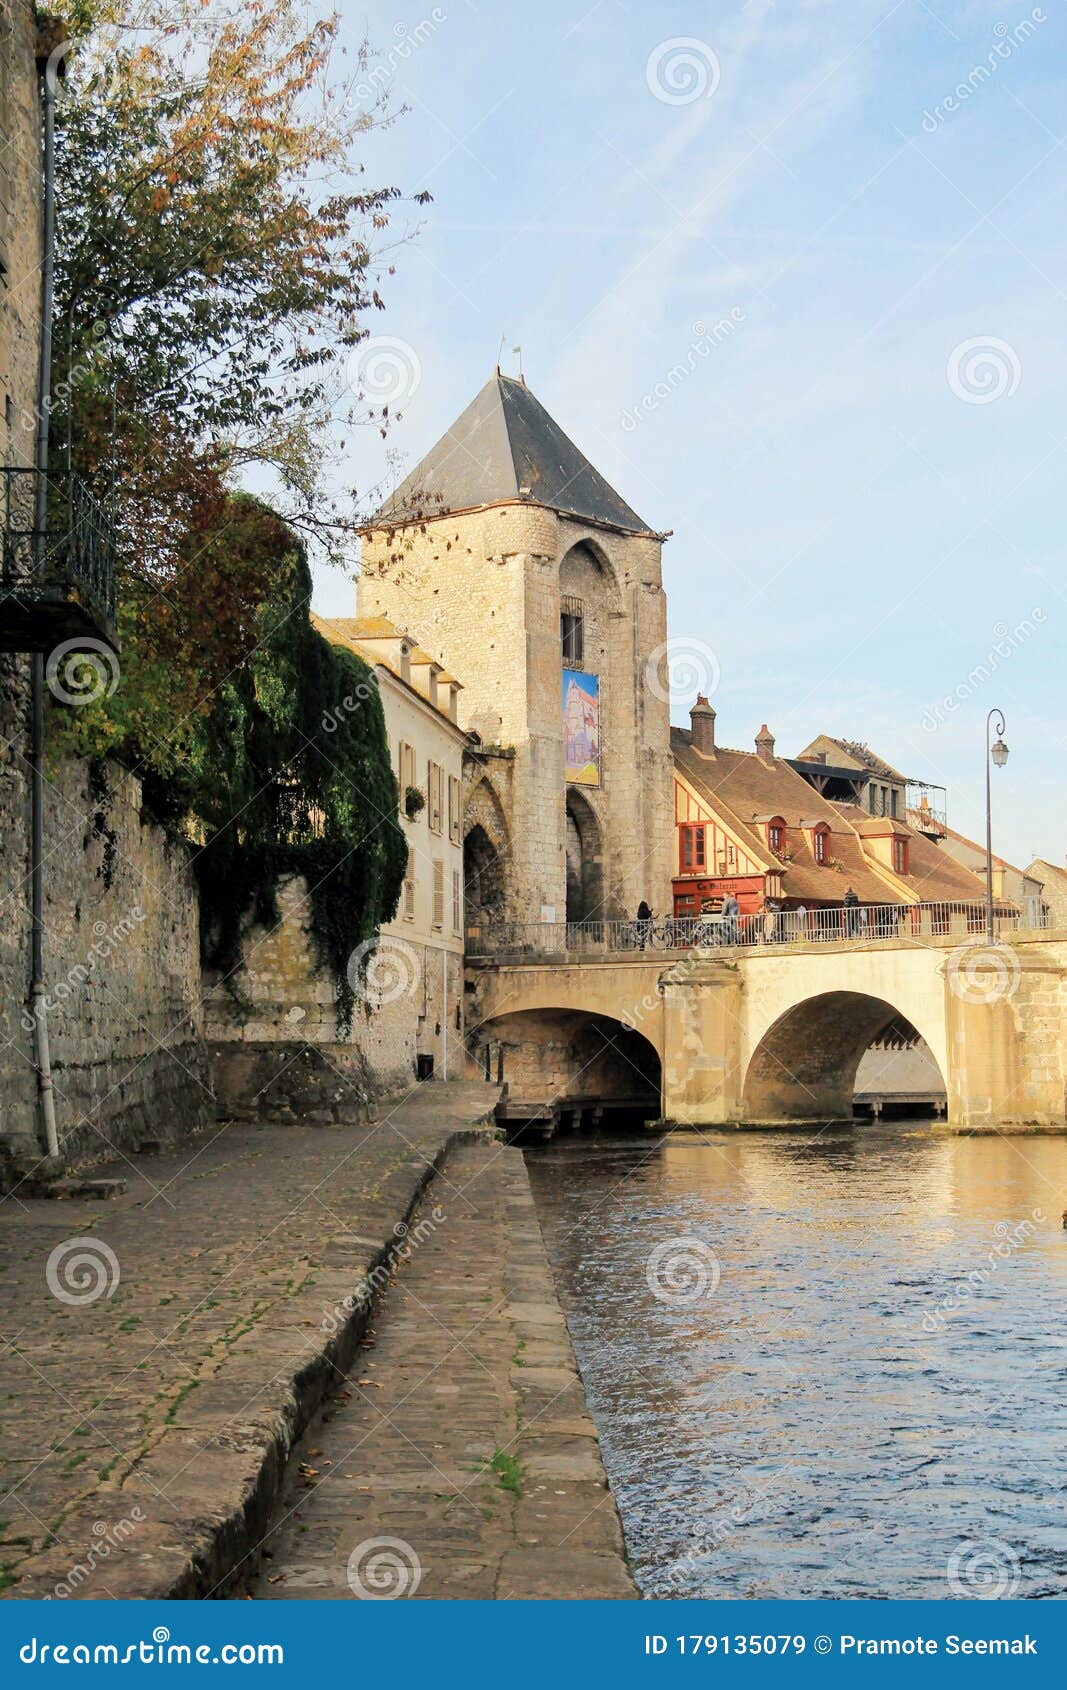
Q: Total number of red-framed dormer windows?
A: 3